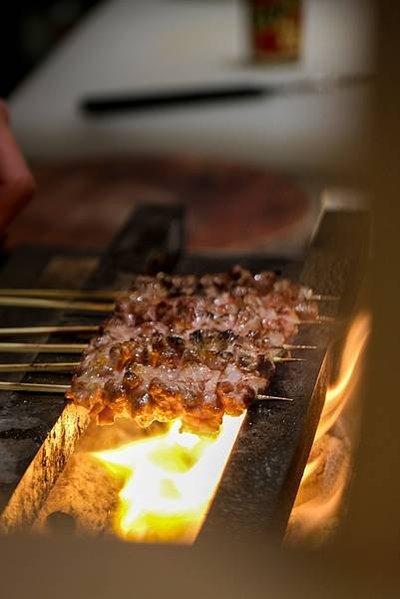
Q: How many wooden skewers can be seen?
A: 6